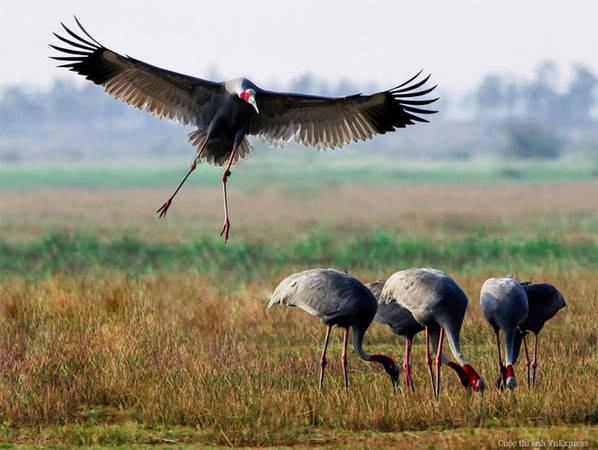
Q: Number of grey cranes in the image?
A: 6